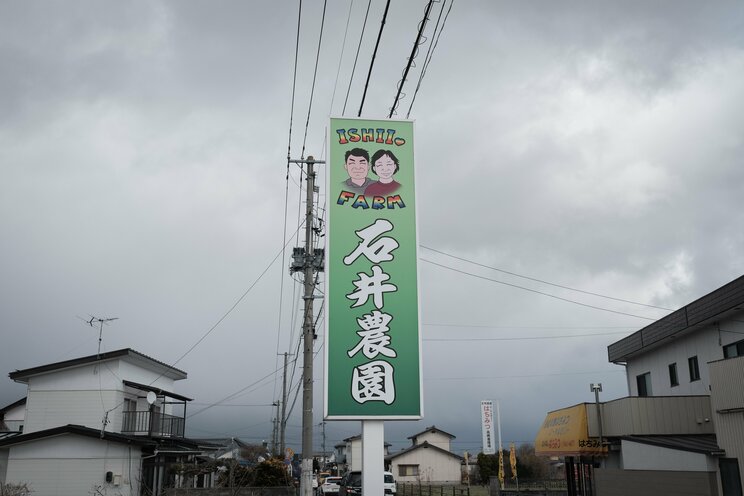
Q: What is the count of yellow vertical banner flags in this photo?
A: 2